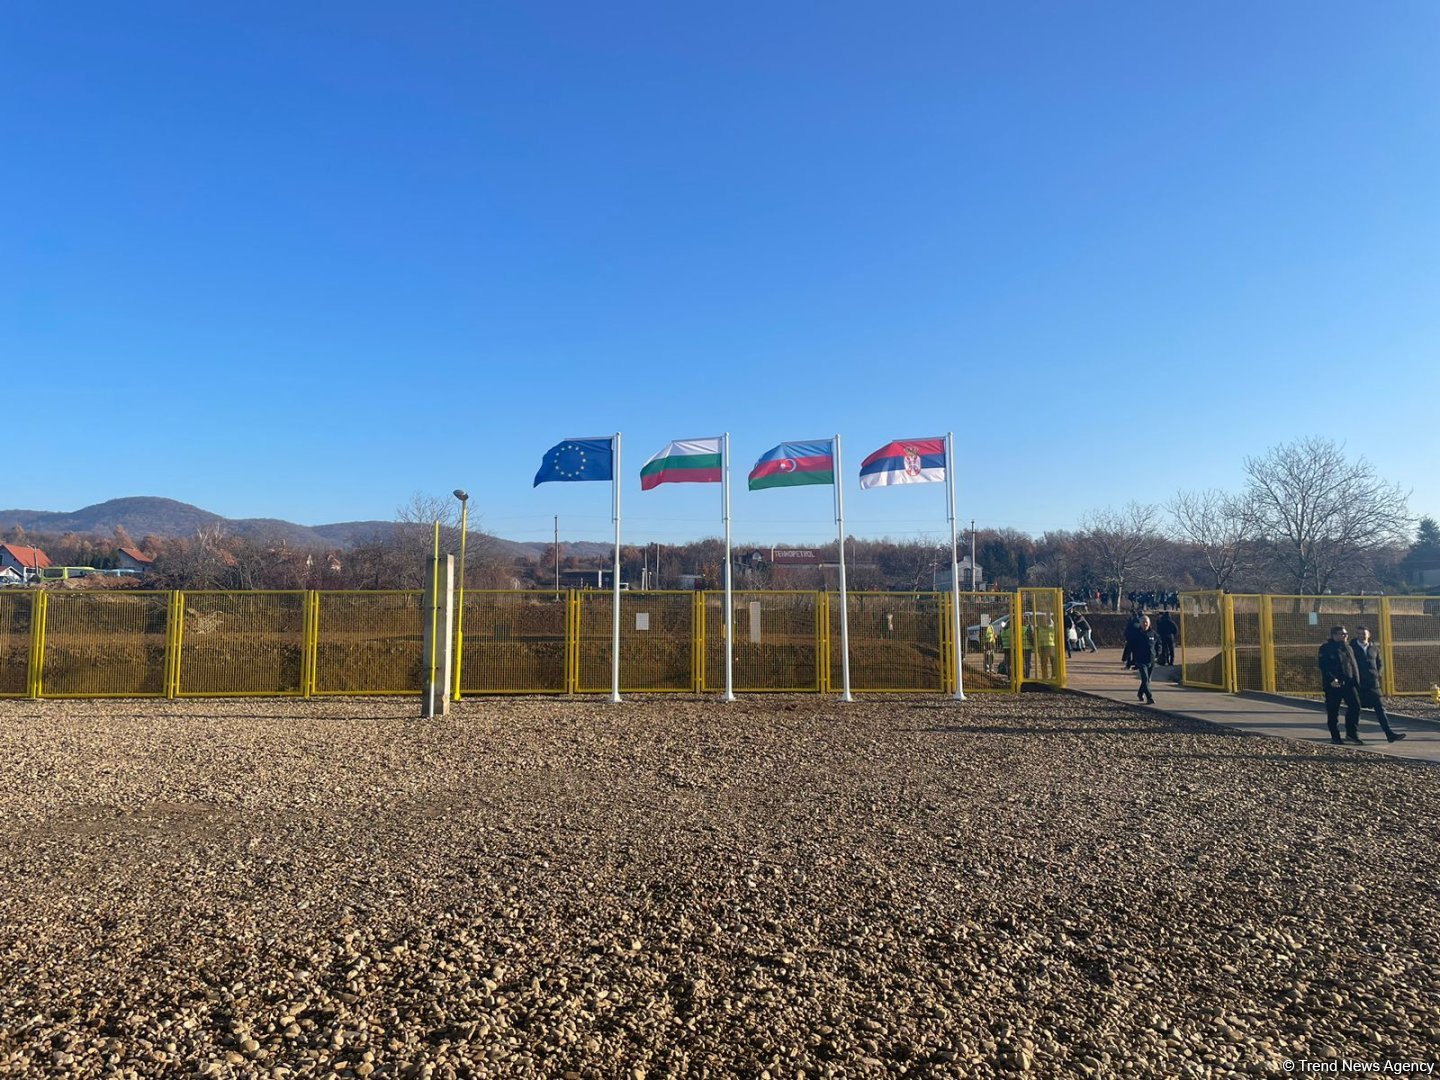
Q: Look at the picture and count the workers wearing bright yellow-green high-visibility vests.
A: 4